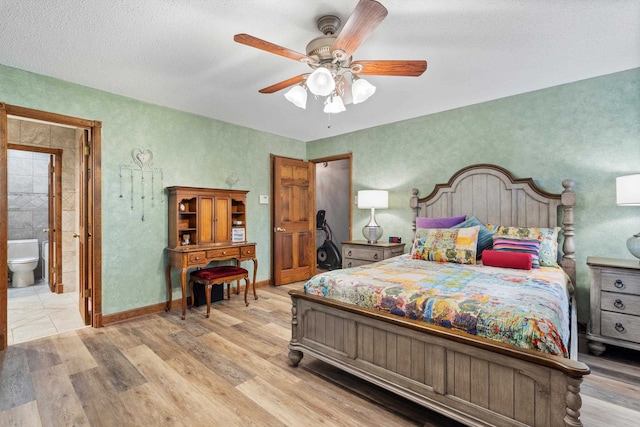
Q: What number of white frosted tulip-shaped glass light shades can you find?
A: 4